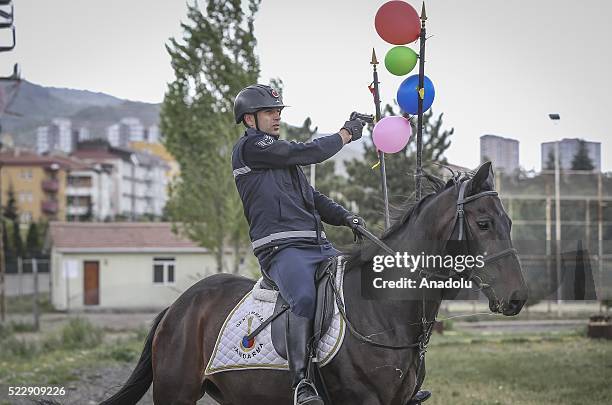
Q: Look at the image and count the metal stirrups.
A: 1